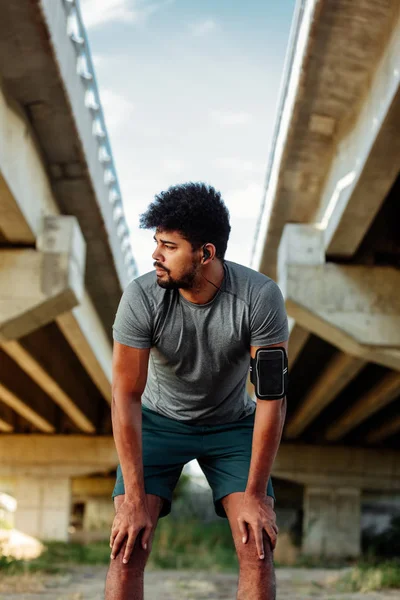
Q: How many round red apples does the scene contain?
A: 0